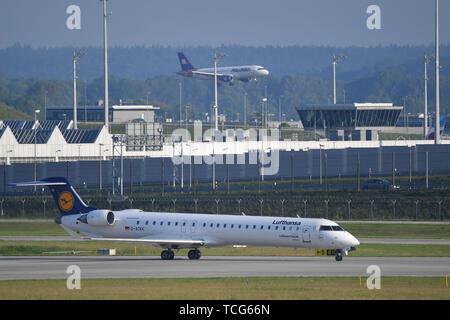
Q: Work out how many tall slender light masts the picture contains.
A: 6